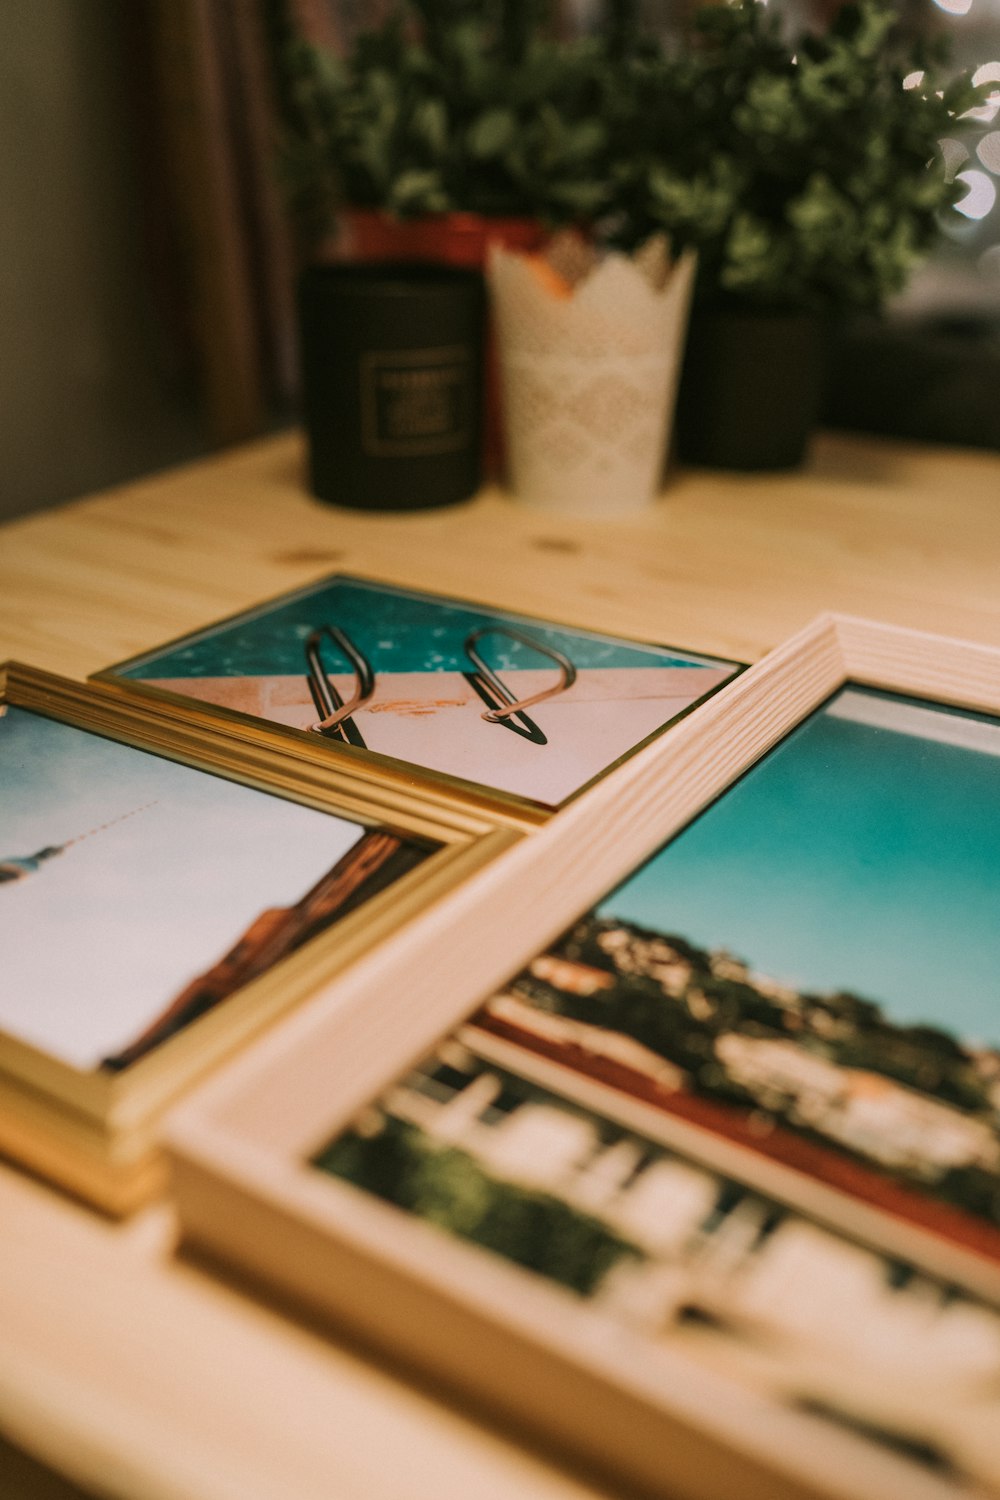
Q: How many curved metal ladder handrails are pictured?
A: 2